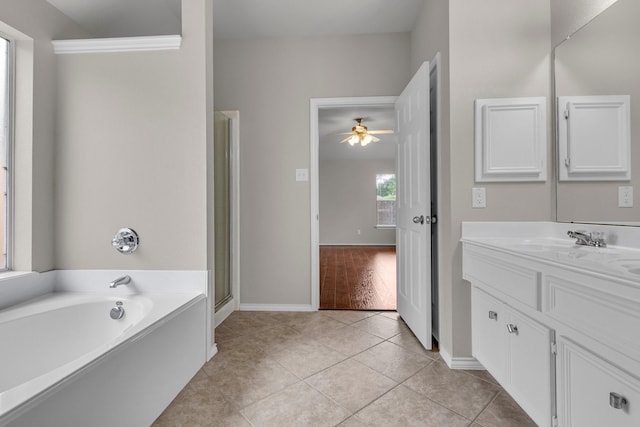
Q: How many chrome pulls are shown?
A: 3